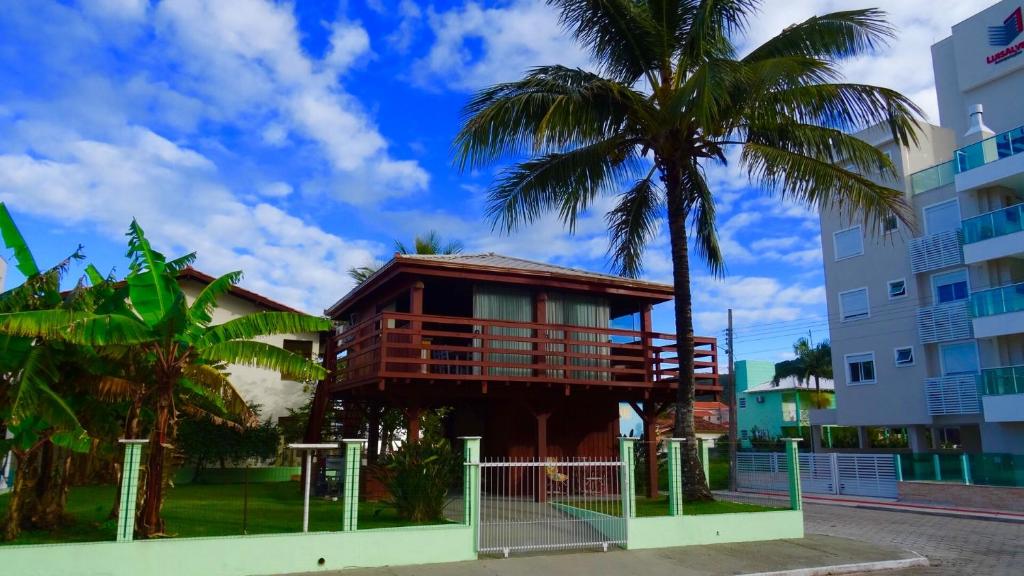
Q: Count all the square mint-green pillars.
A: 7